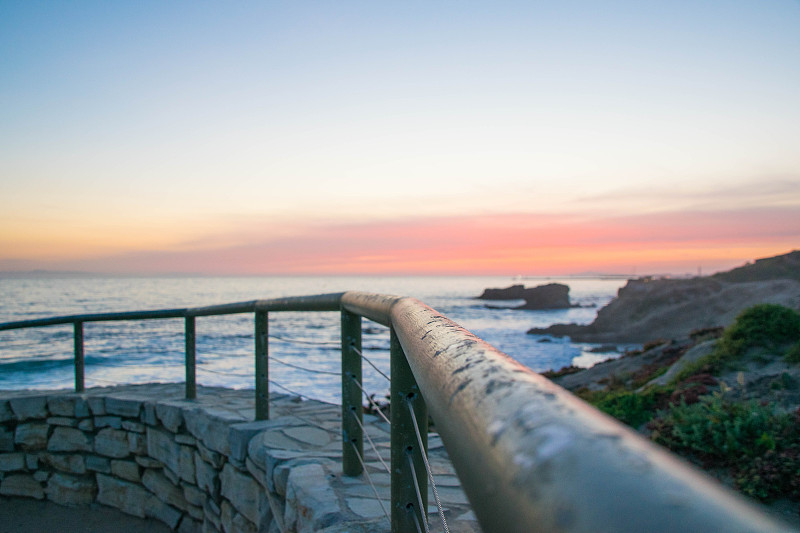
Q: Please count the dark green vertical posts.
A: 5